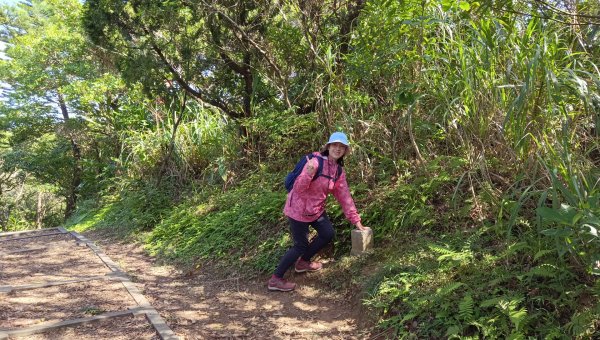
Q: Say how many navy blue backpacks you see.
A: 1